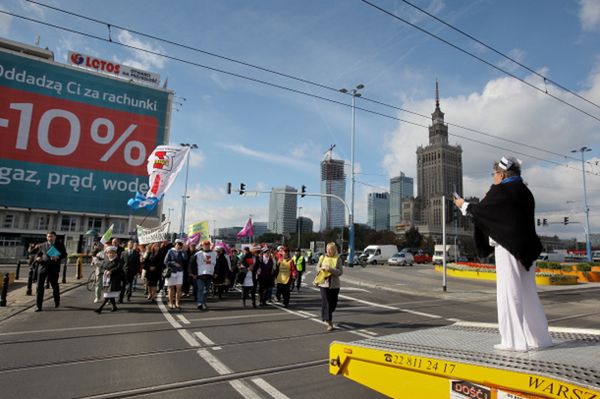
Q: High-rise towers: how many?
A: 5